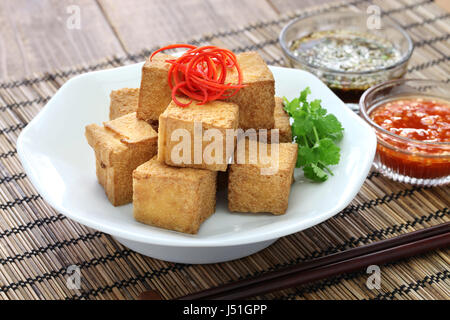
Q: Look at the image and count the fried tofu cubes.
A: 8